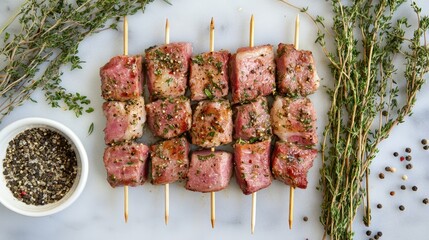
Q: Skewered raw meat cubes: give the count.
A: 15